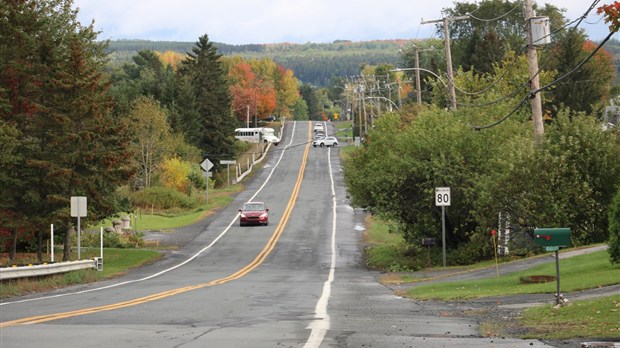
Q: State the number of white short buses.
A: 1